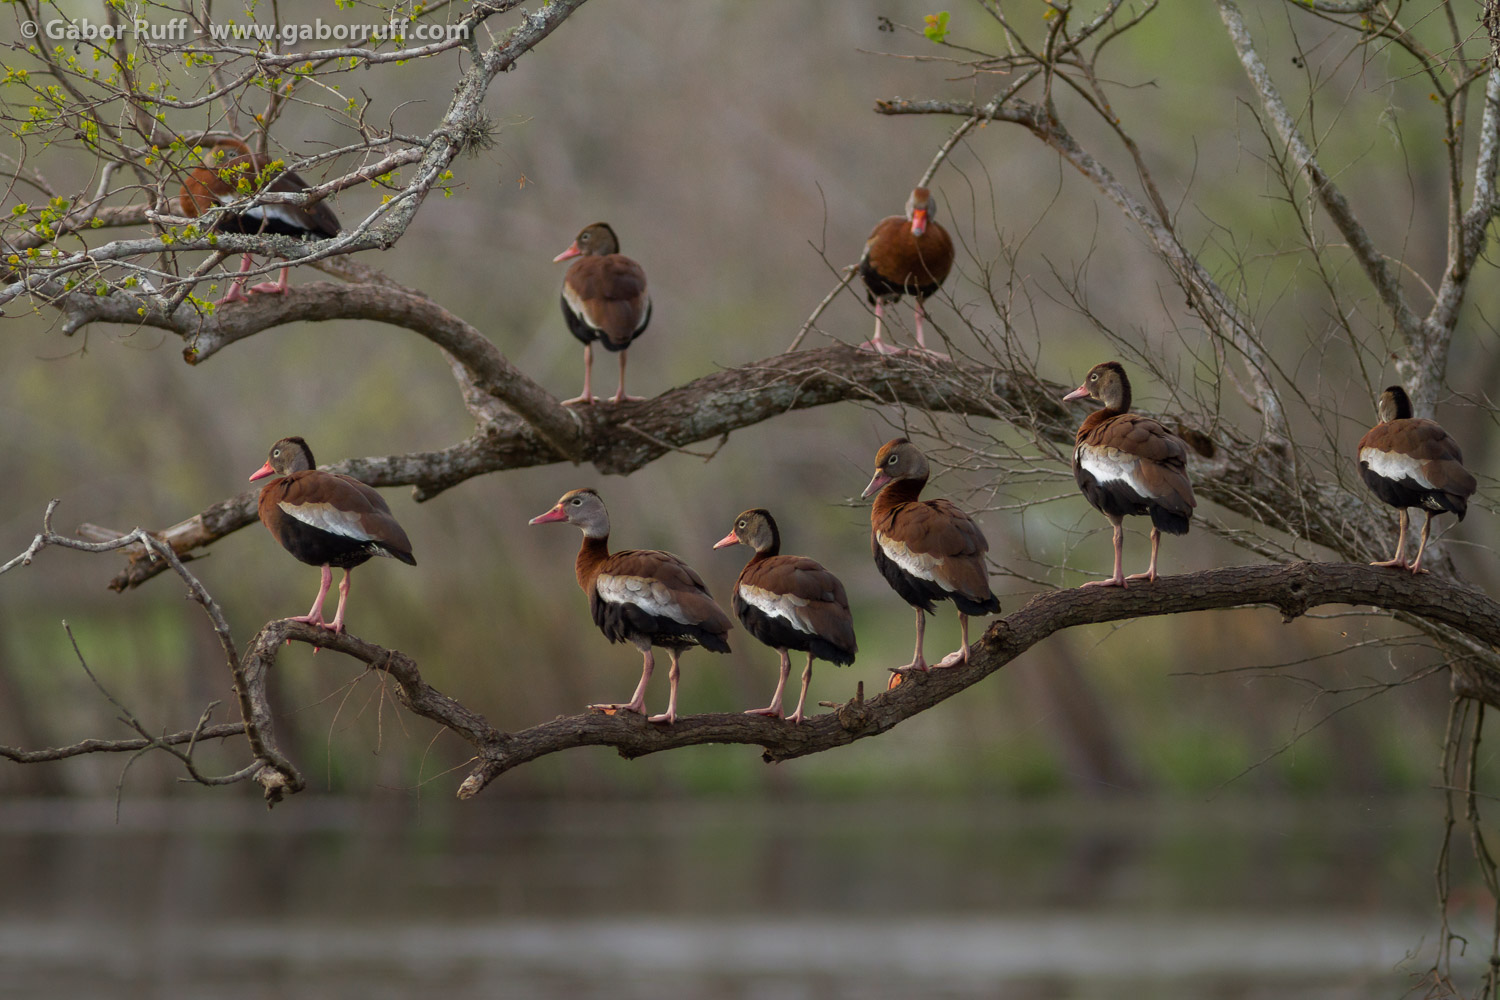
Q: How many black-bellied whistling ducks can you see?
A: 9